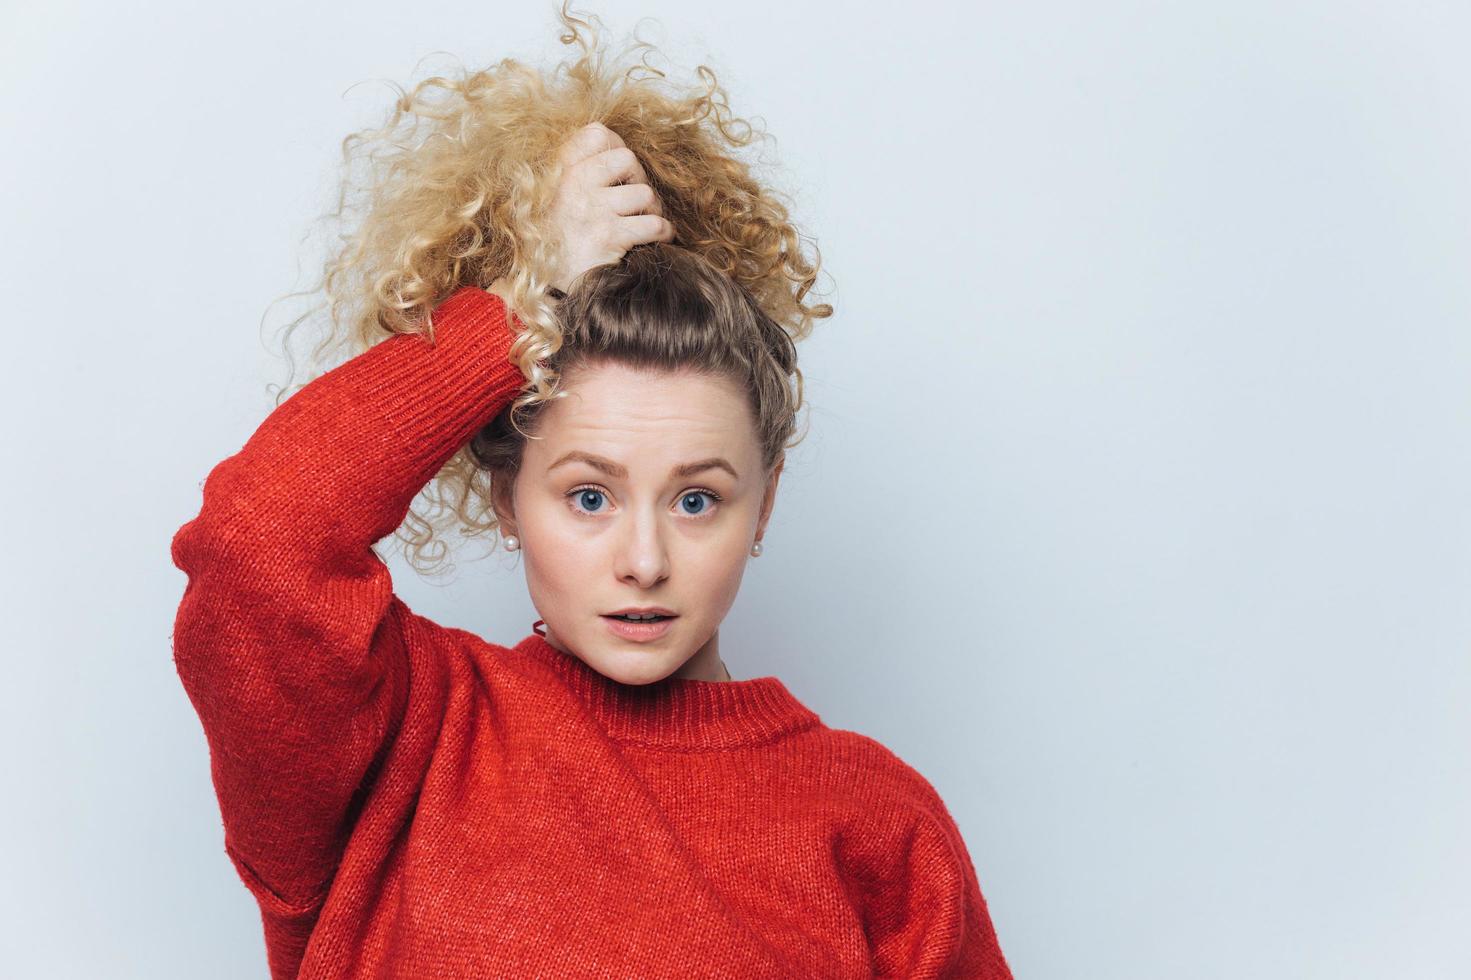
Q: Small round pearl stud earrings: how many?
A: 2